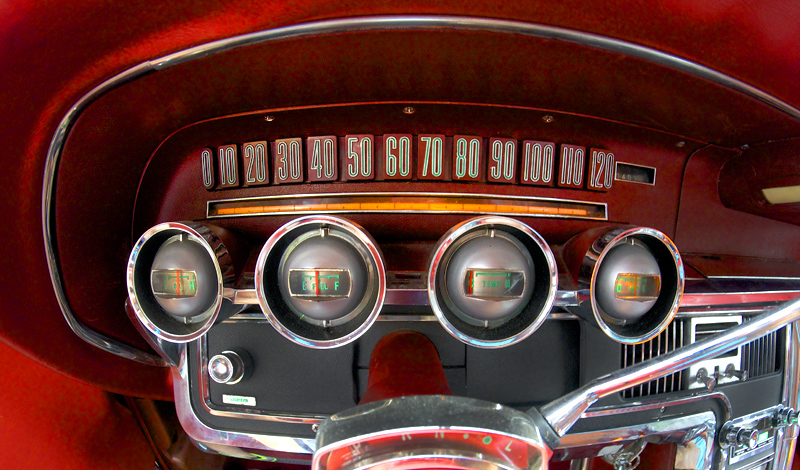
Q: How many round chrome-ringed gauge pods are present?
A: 4